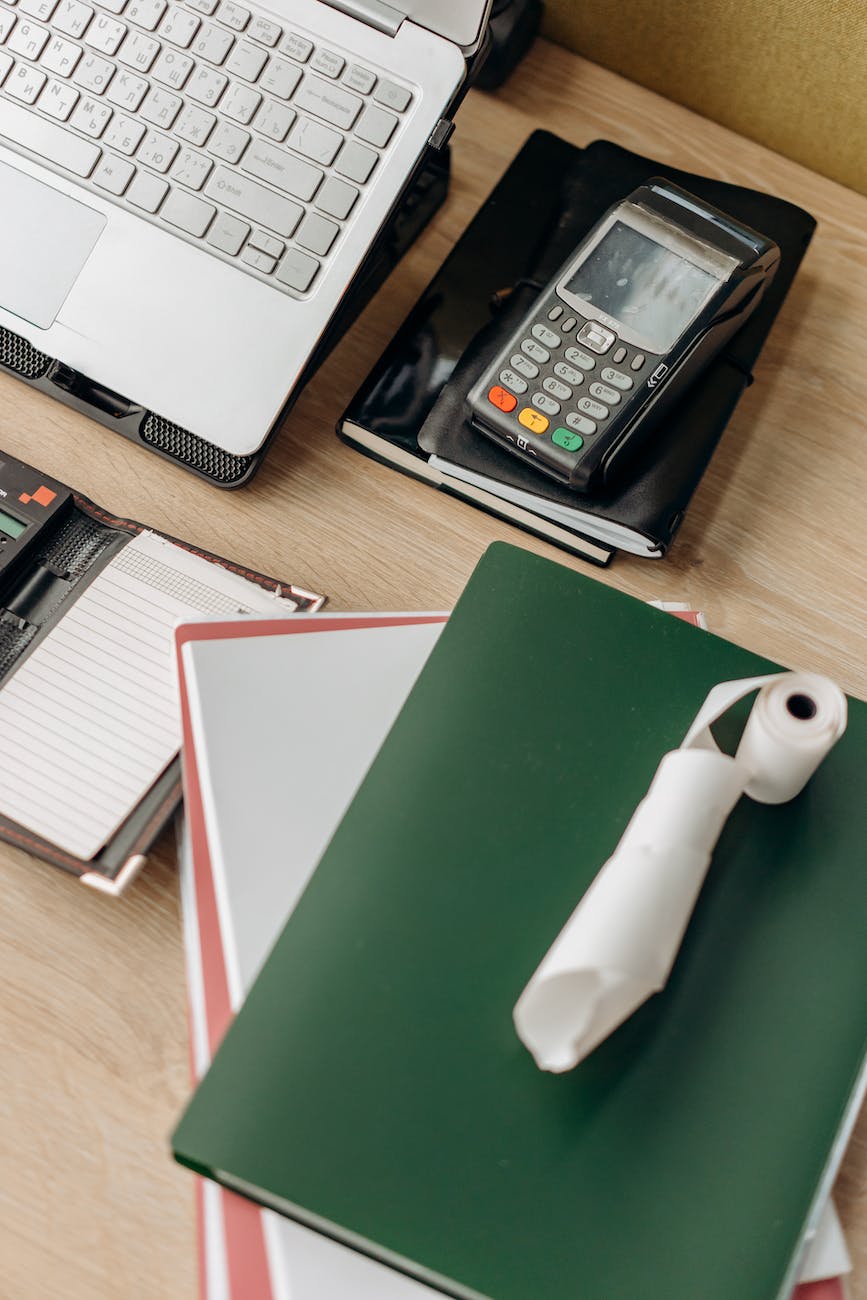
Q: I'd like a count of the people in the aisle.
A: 0